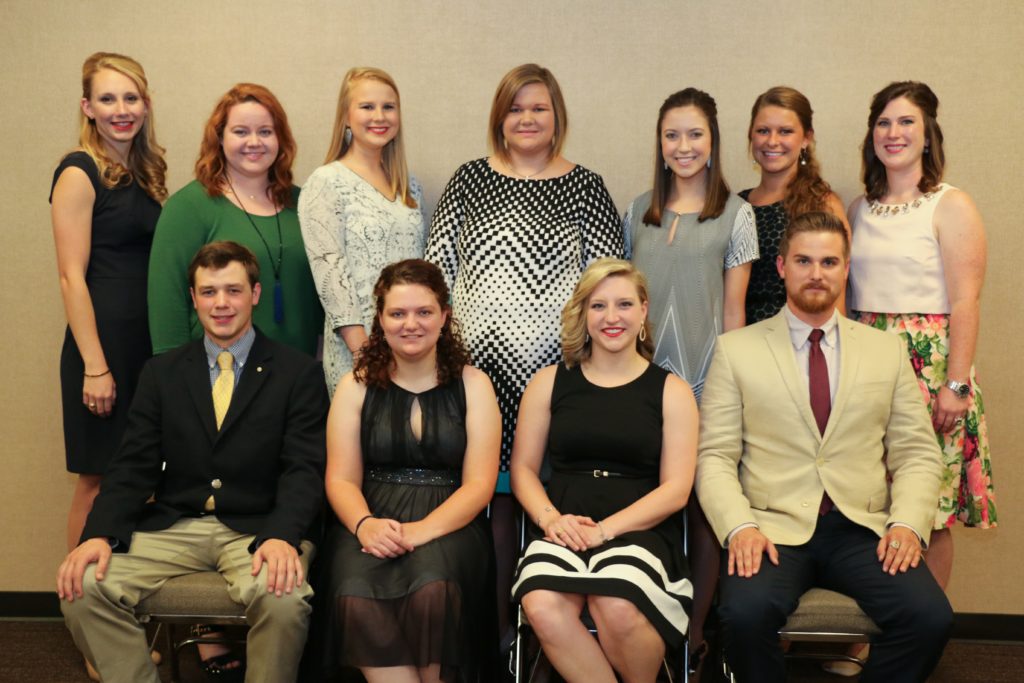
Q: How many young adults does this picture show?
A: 11